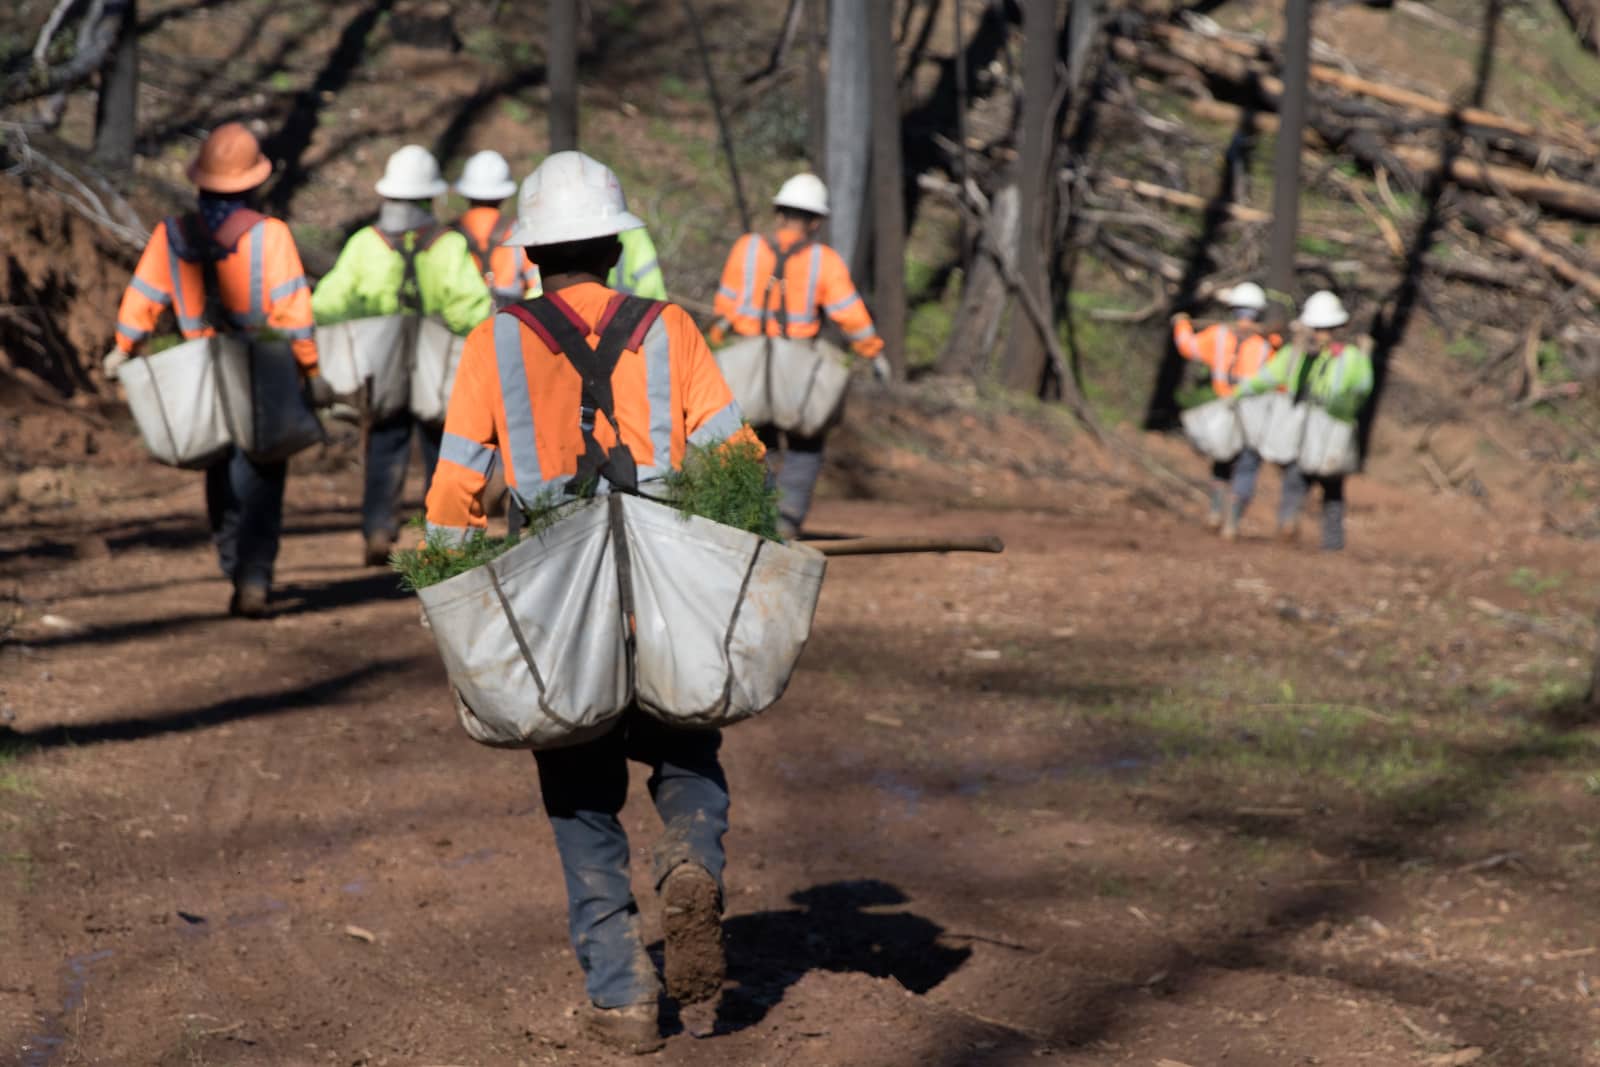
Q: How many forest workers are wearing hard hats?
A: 7